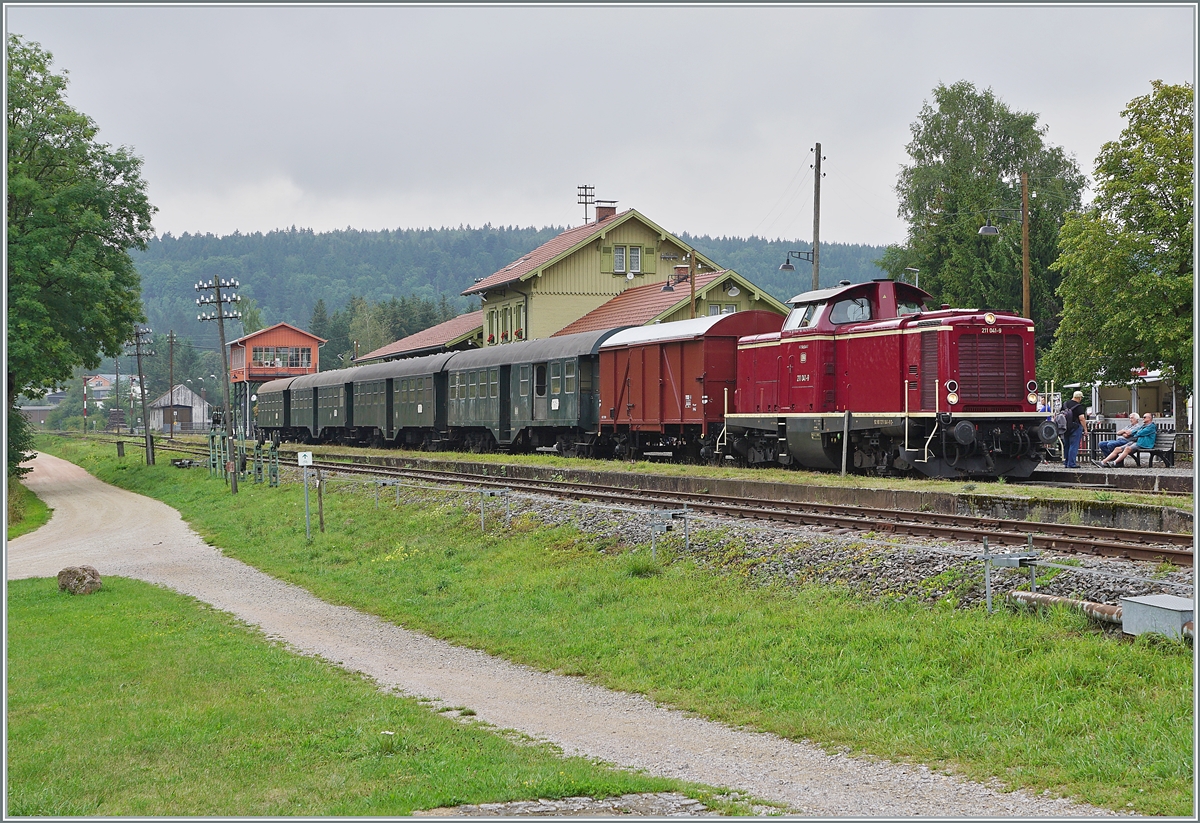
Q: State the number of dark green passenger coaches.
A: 4